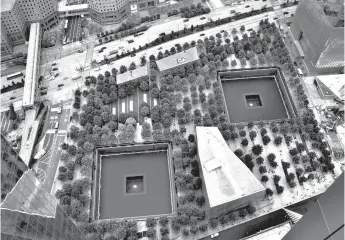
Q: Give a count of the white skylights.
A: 5